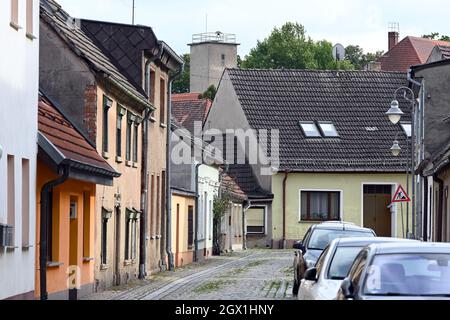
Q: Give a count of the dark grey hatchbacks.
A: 1